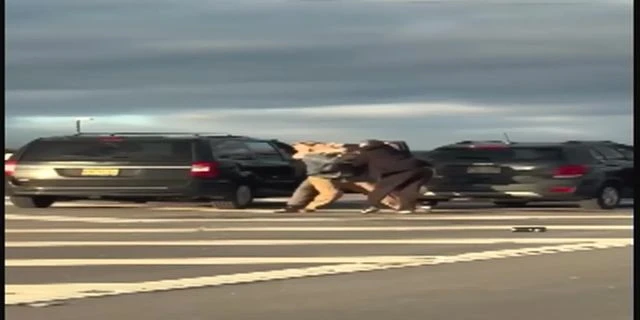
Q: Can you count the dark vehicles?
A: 2